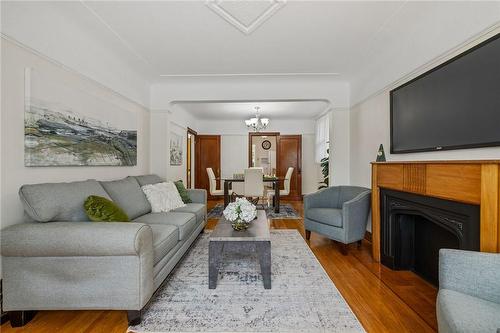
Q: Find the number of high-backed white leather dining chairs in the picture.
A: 4